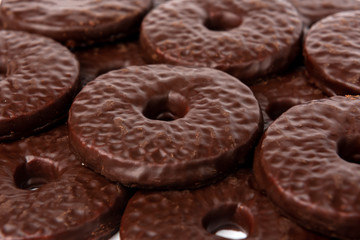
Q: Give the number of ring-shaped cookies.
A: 11